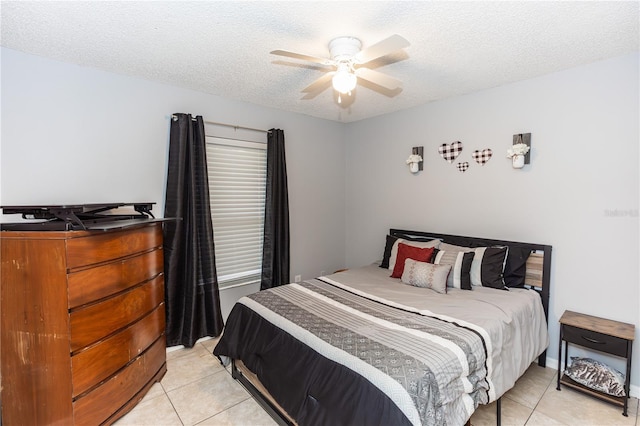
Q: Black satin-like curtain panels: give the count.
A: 2